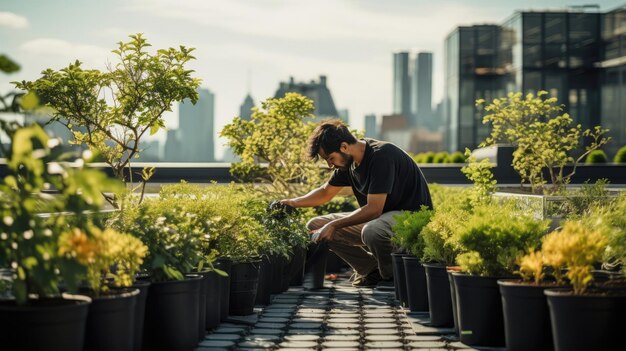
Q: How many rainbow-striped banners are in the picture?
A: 0